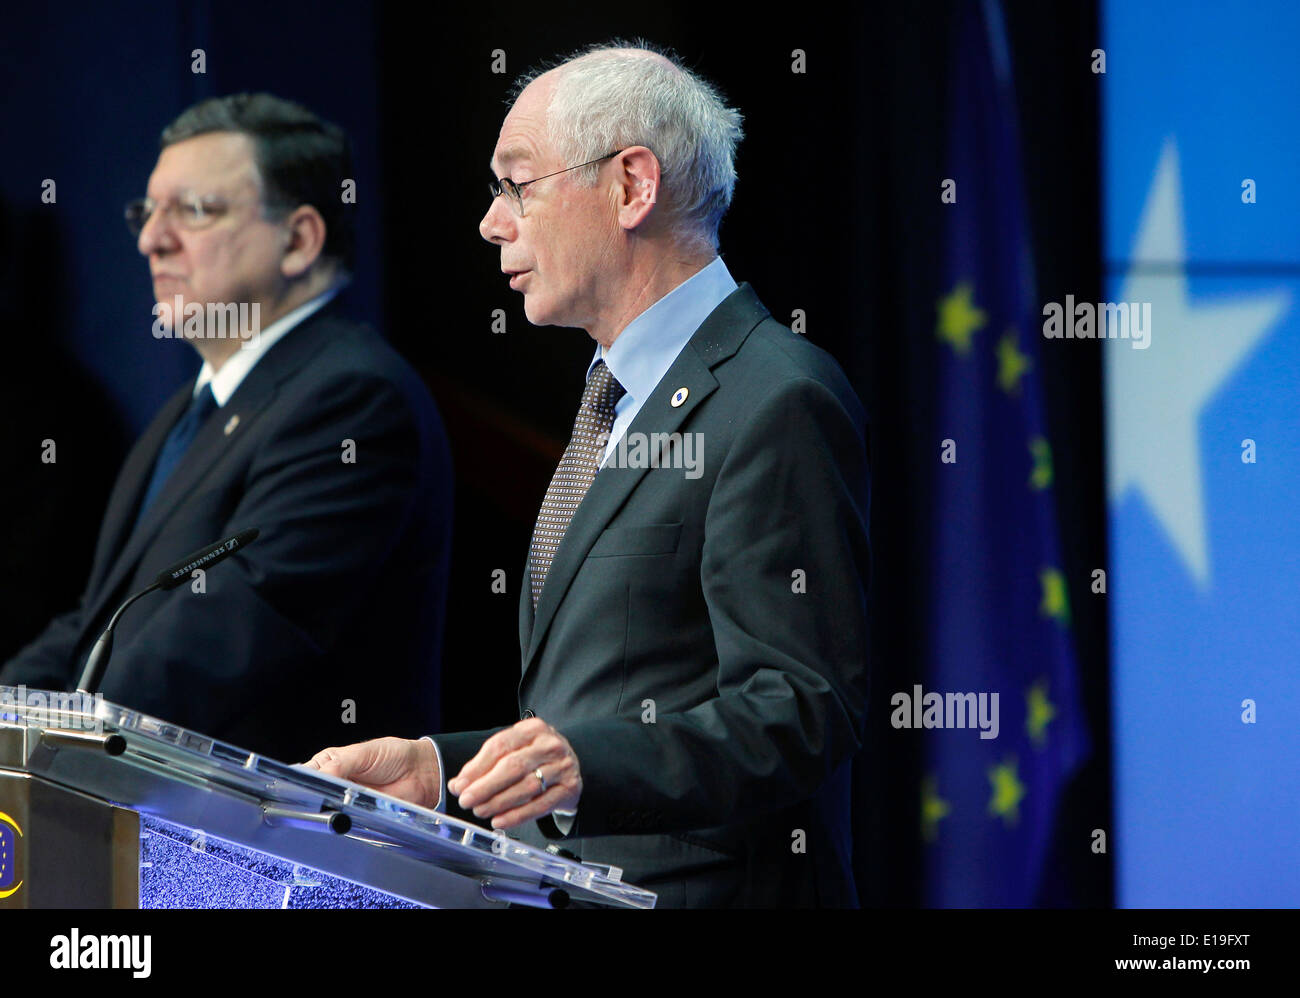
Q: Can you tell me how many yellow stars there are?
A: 7